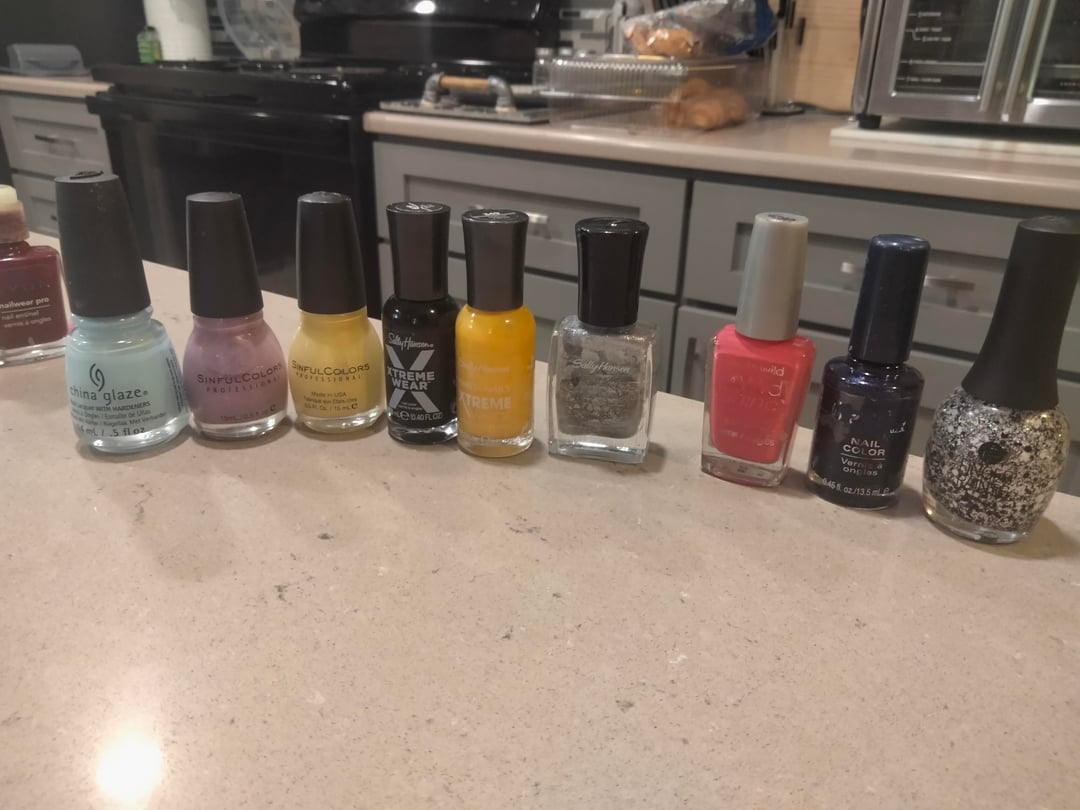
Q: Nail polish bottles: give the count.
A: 10